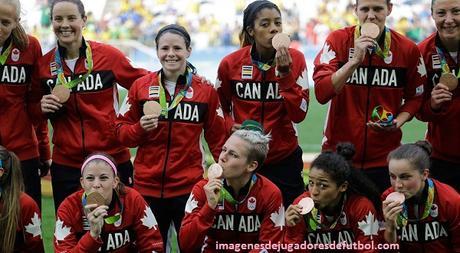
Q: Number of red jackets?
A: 11